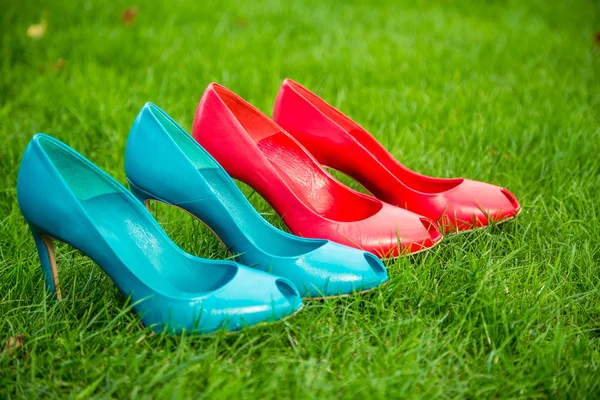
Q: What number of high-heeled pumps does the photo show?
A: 4